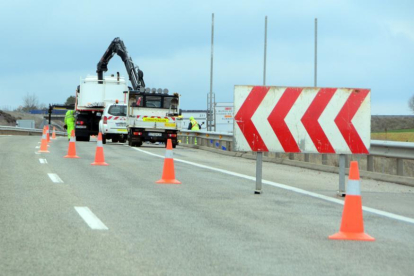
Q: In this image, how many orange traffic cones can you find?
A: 7